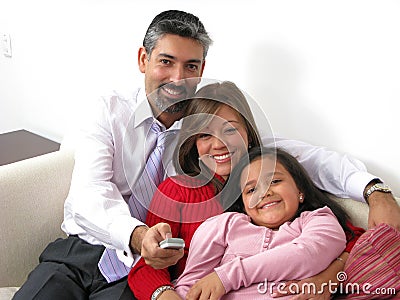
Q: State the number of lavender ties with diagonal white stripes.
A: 1